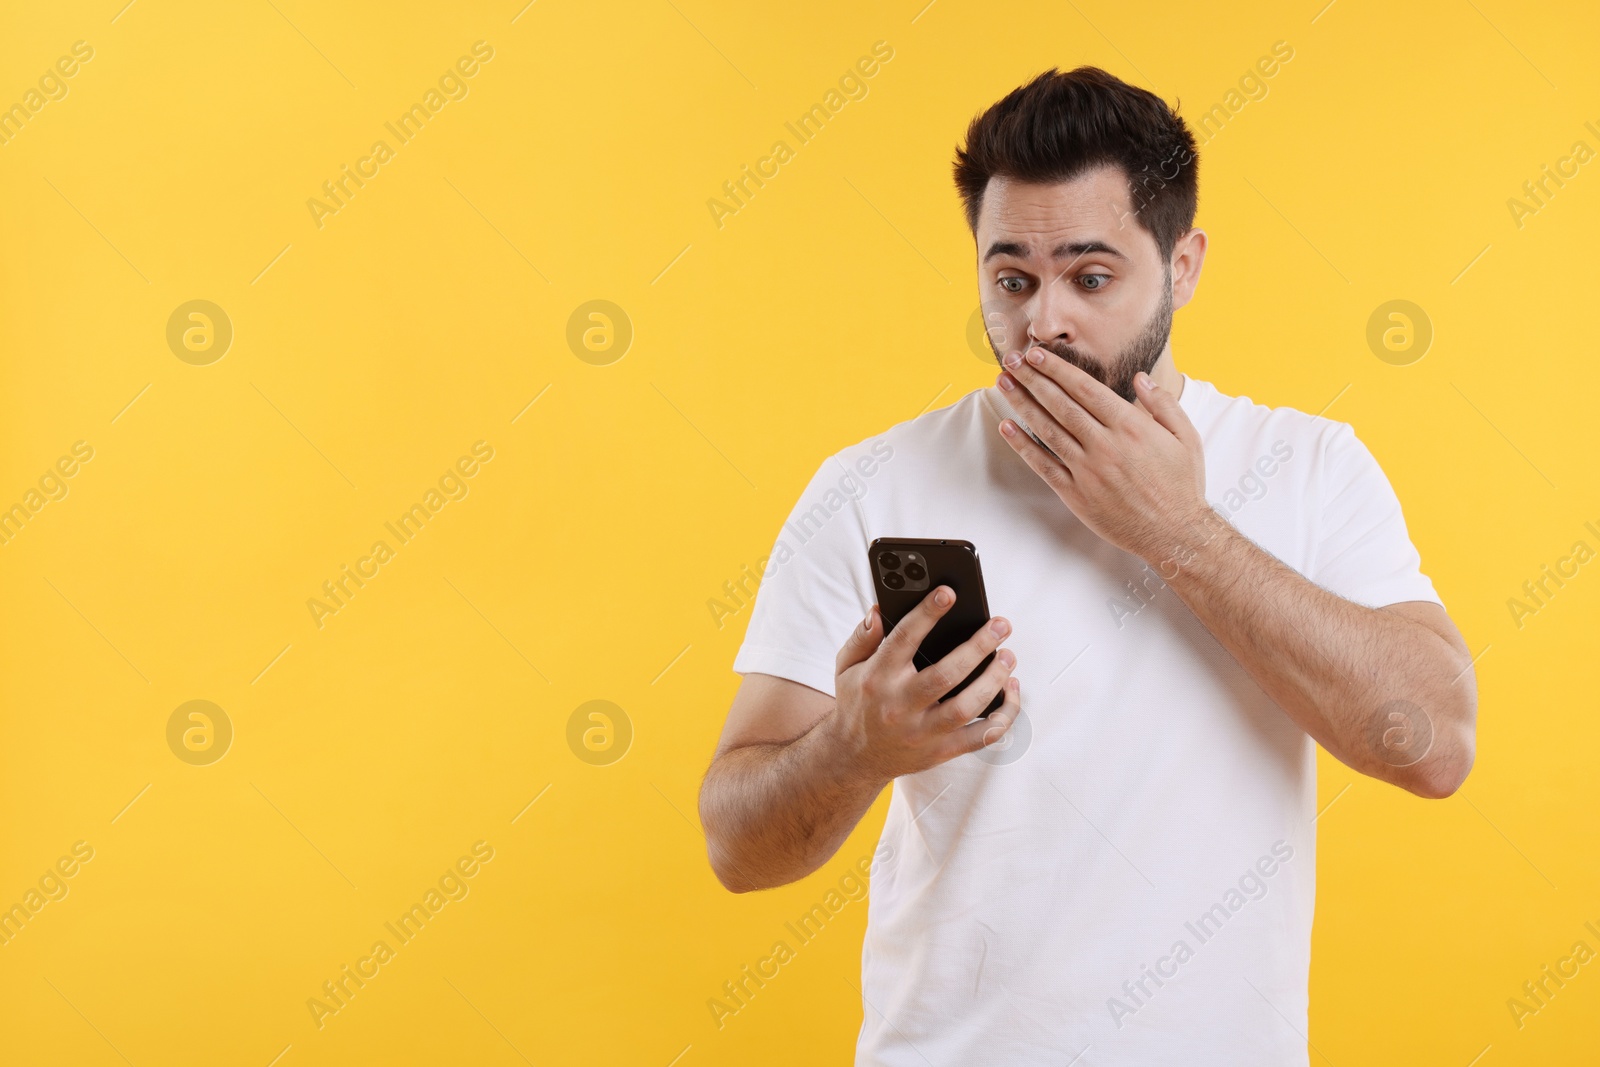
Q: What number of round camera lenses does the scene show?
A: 3